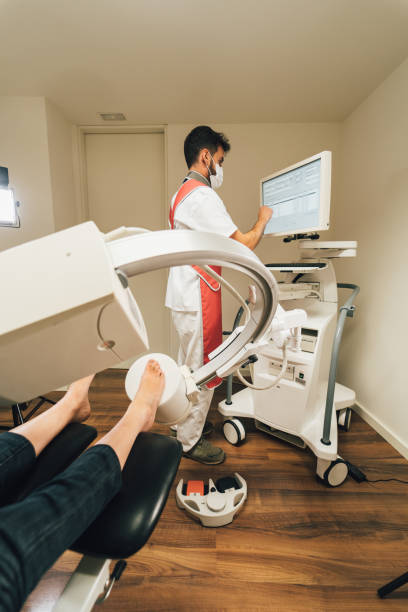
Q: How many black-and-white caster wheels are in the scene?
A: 3